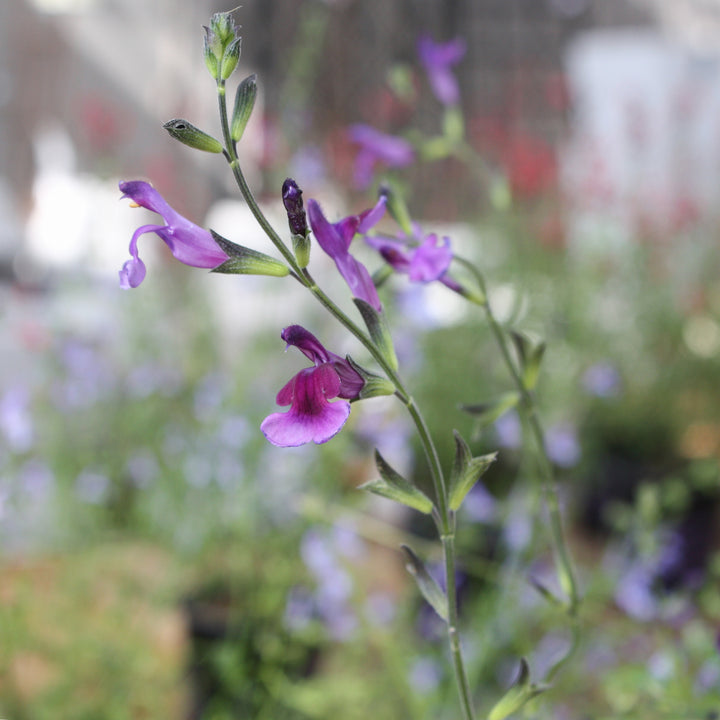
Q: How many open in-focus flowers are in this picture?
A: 3